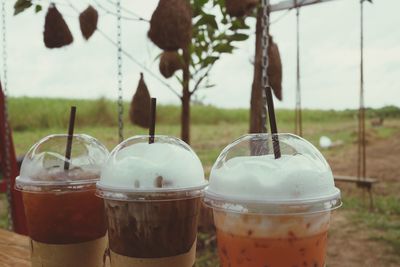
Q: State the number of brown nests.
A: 7